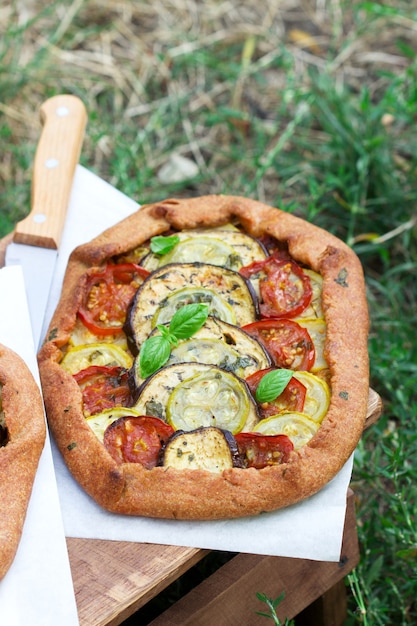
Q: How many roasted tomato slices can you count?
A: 7